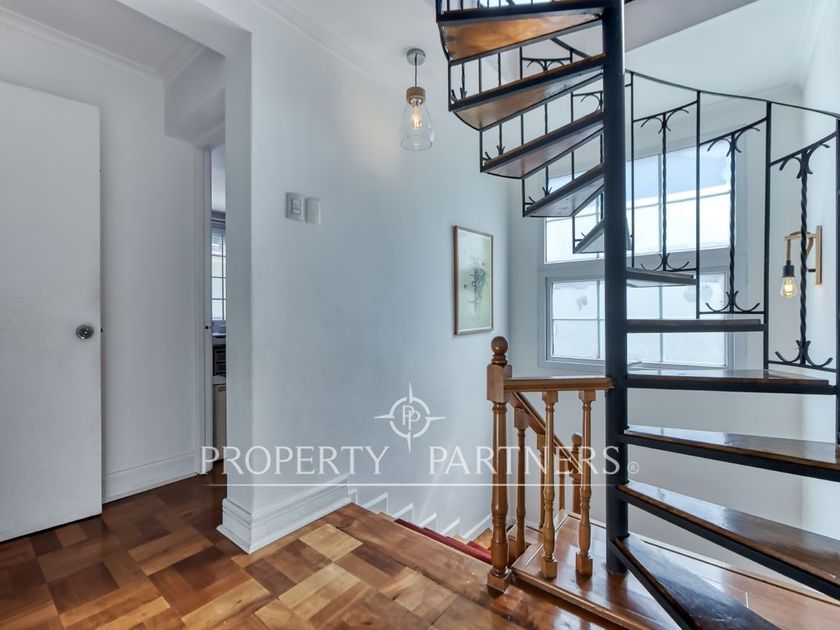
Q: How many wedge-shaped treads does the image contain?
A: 11